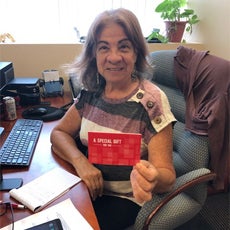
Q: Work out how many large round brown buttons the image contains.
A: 3